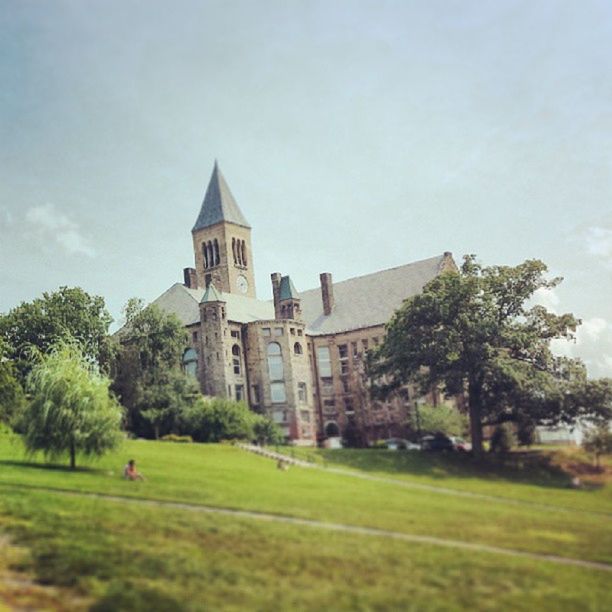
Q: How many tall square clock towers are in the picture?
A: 1